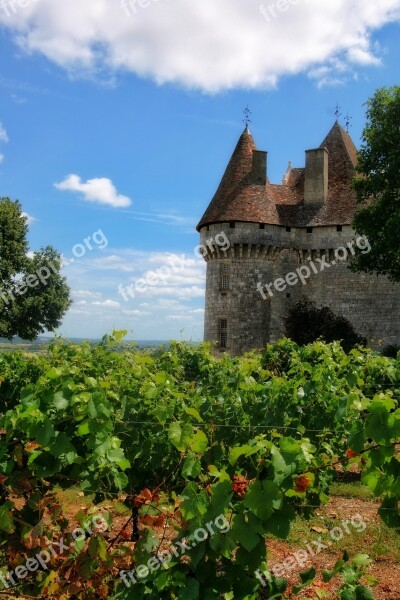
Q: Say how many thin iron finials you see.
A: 3